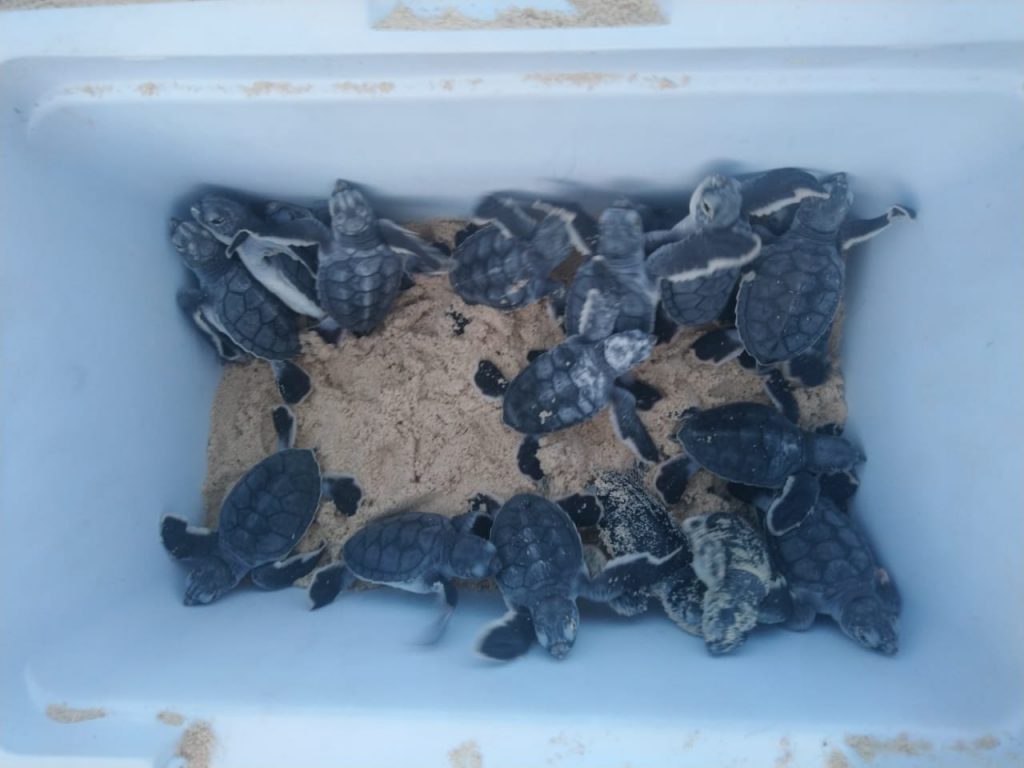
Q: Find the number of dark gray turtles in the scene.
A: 15